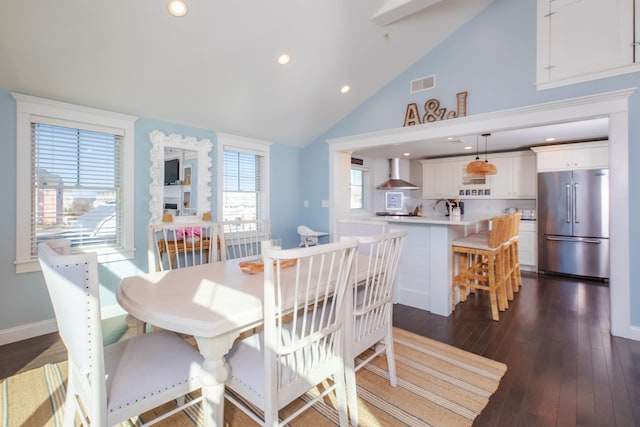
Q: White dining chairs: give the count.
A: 6